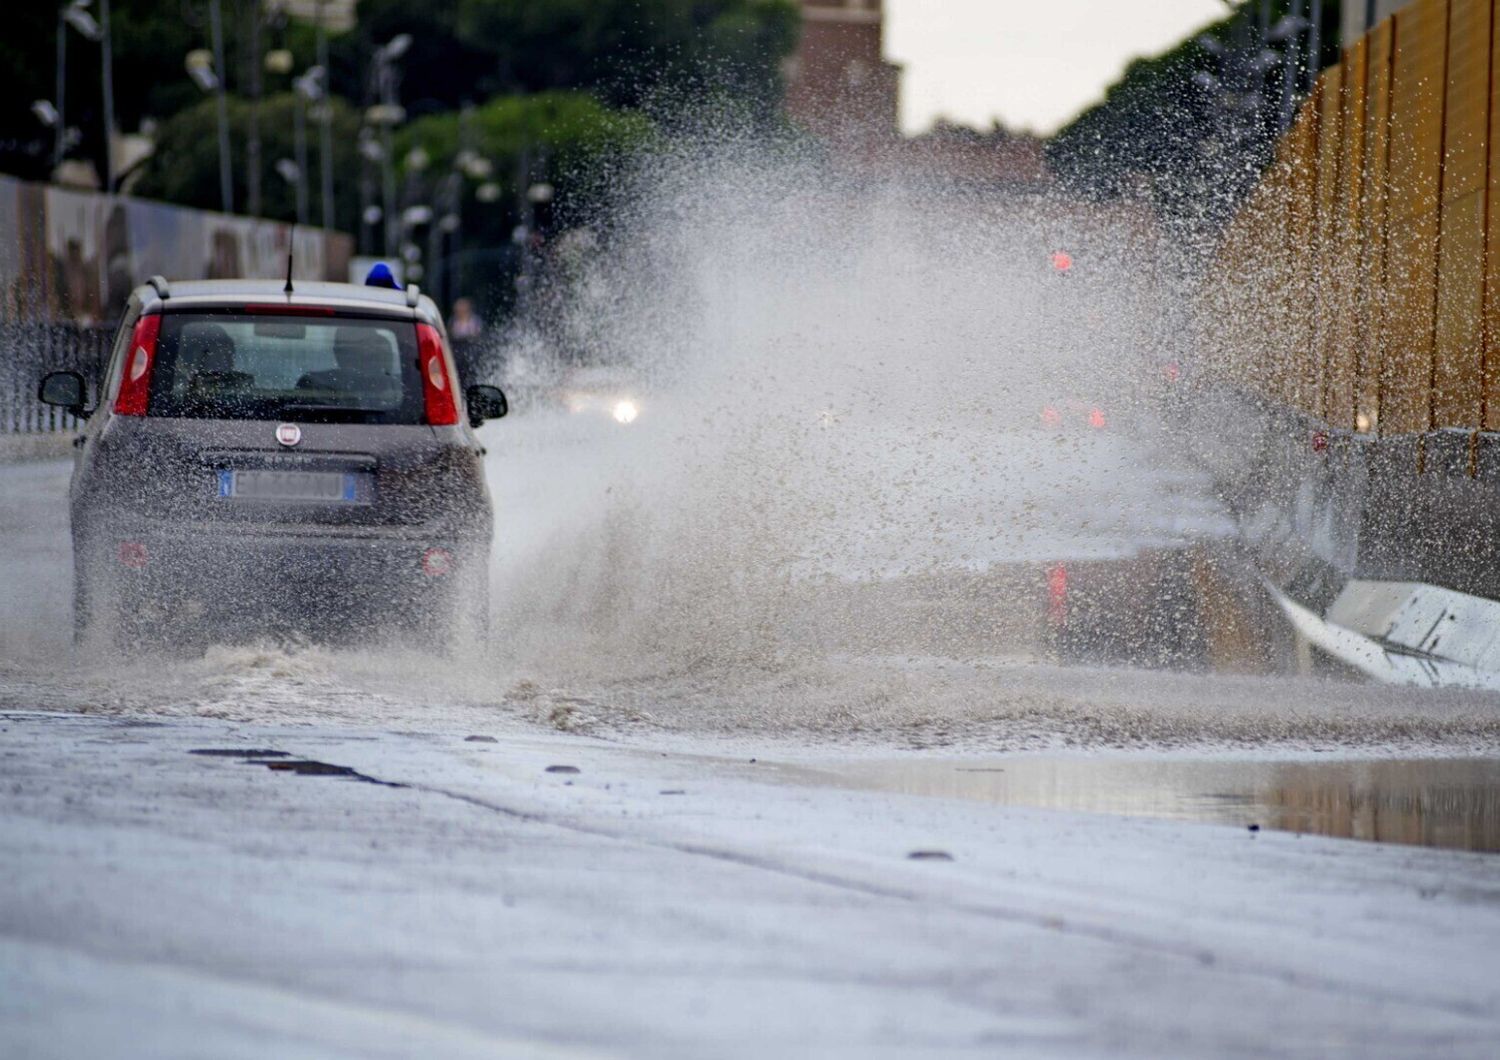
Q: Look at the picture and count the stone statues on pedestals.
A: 0